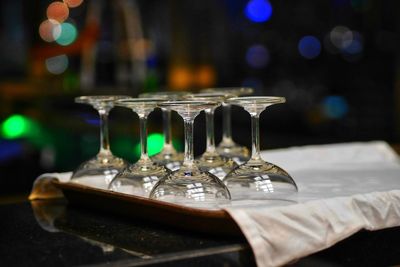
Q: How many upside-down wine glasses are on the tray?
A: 7